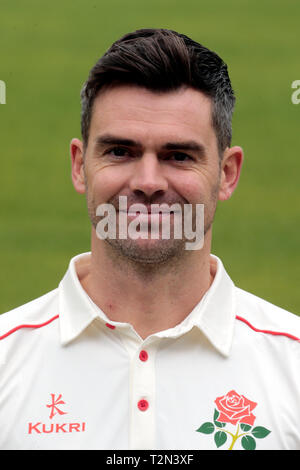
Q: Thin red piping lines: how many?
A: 2